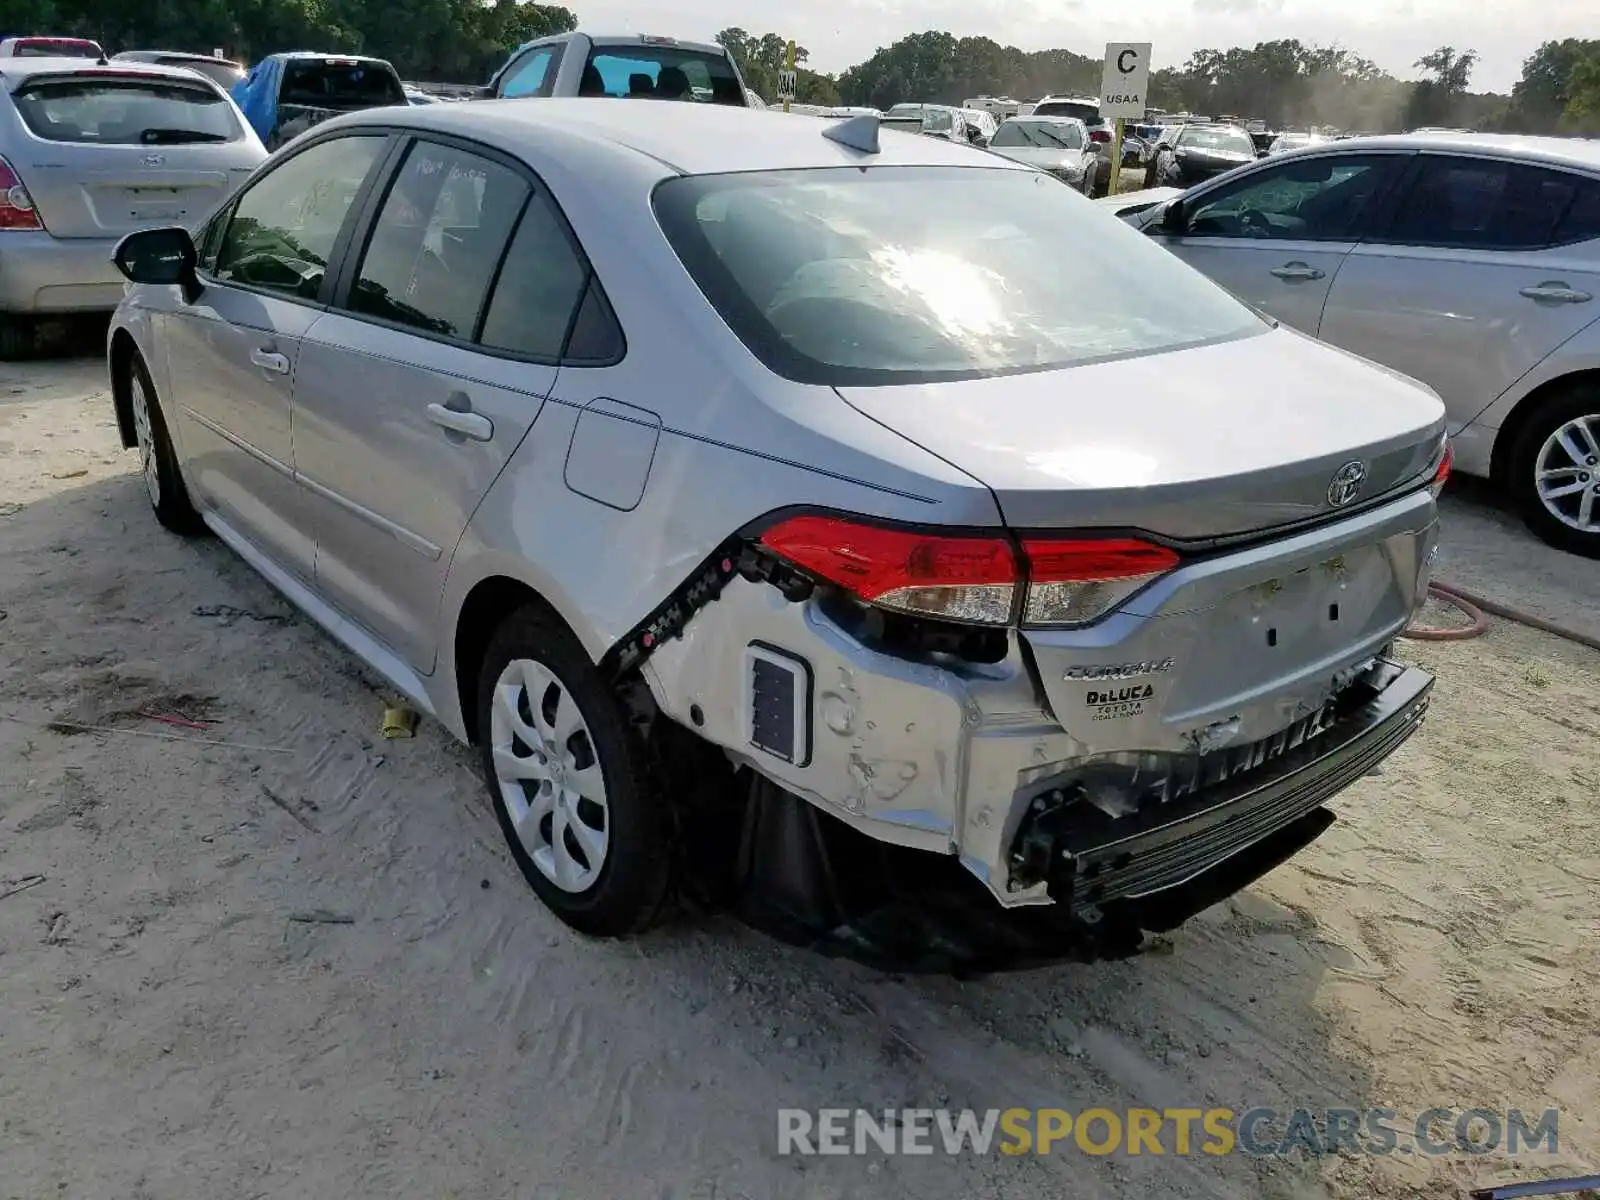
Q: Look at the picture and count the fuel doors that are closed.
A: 1